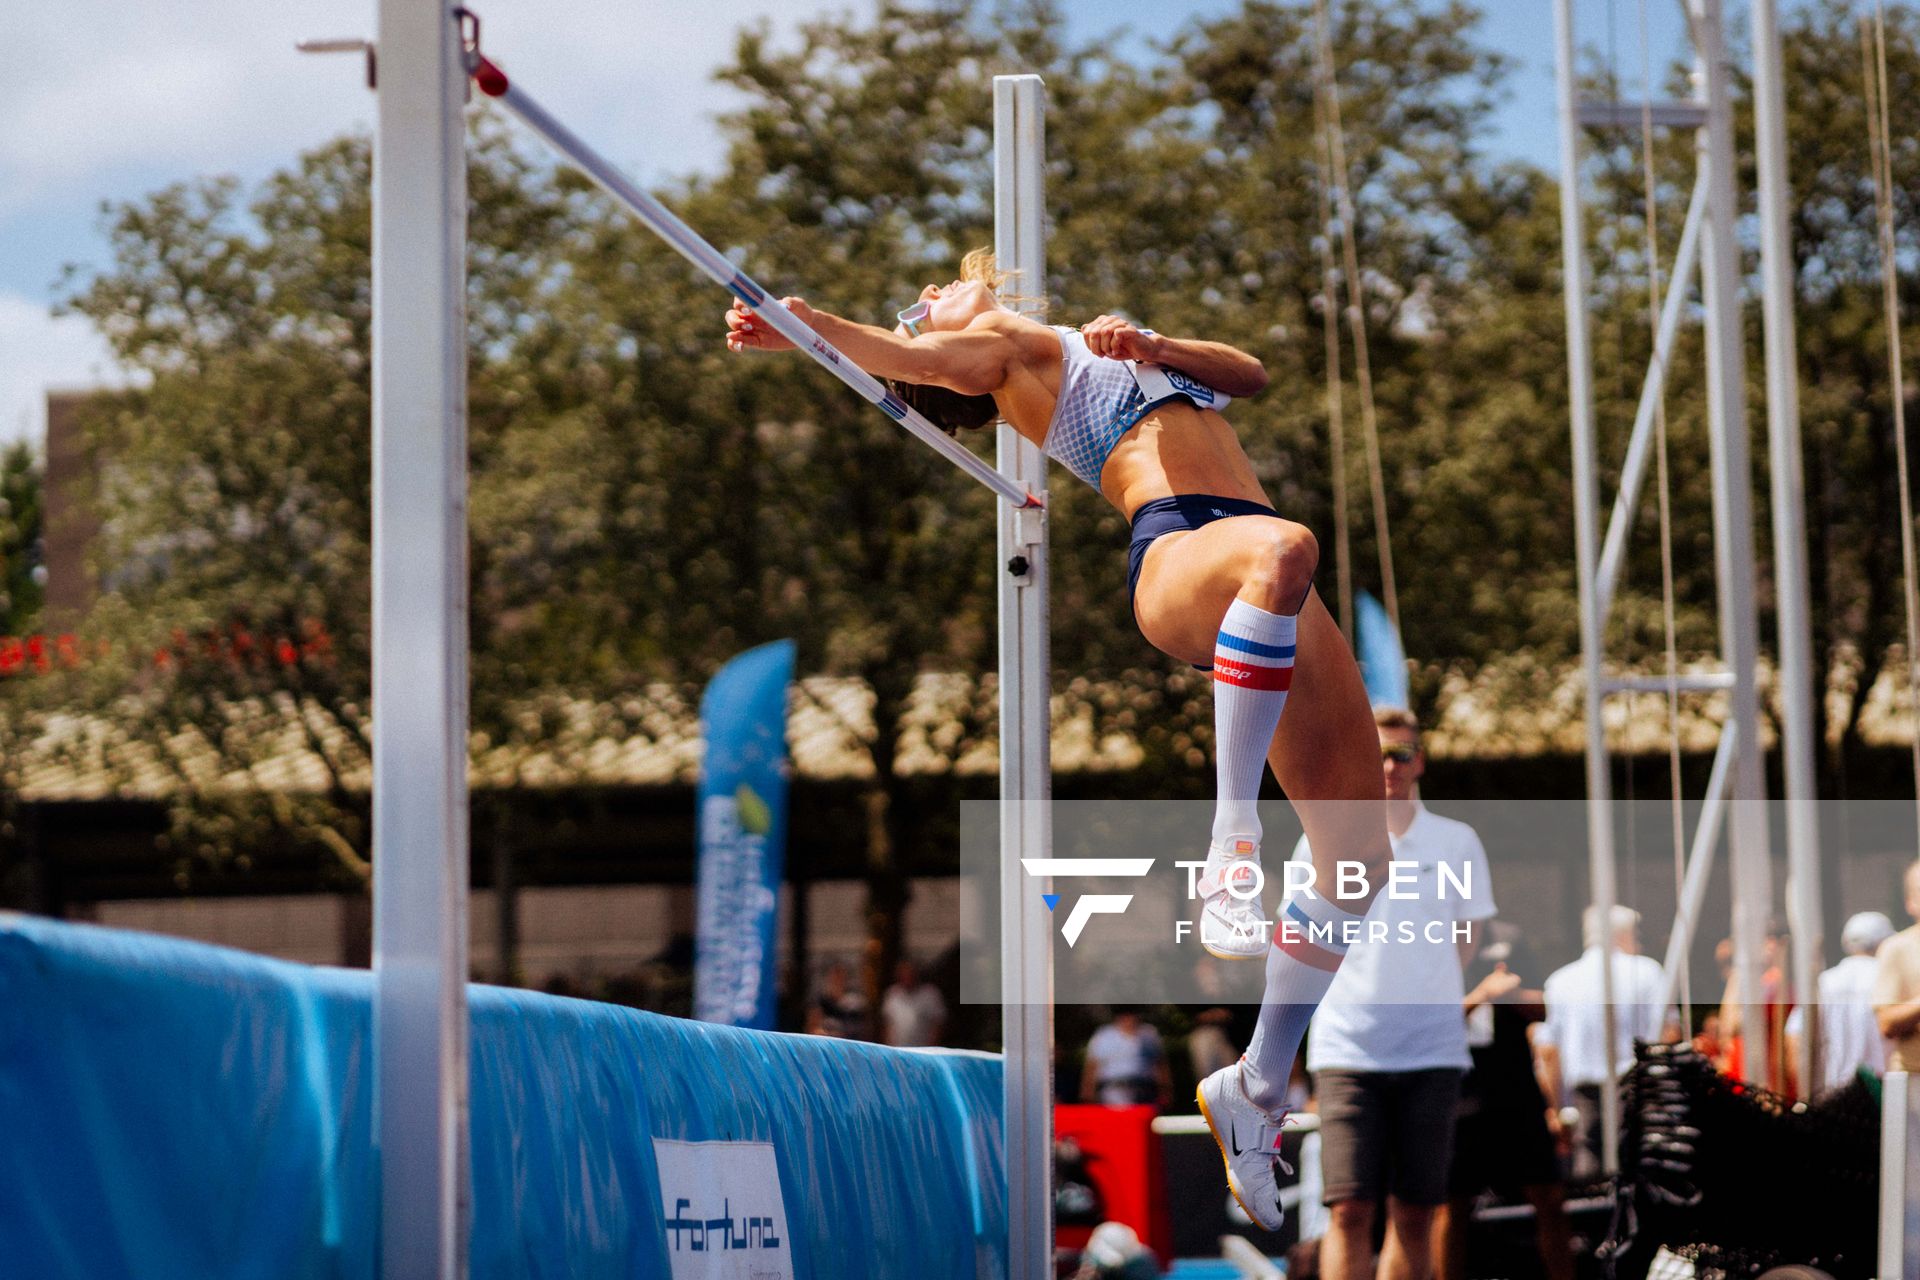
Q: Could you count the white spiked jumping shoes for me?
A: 2